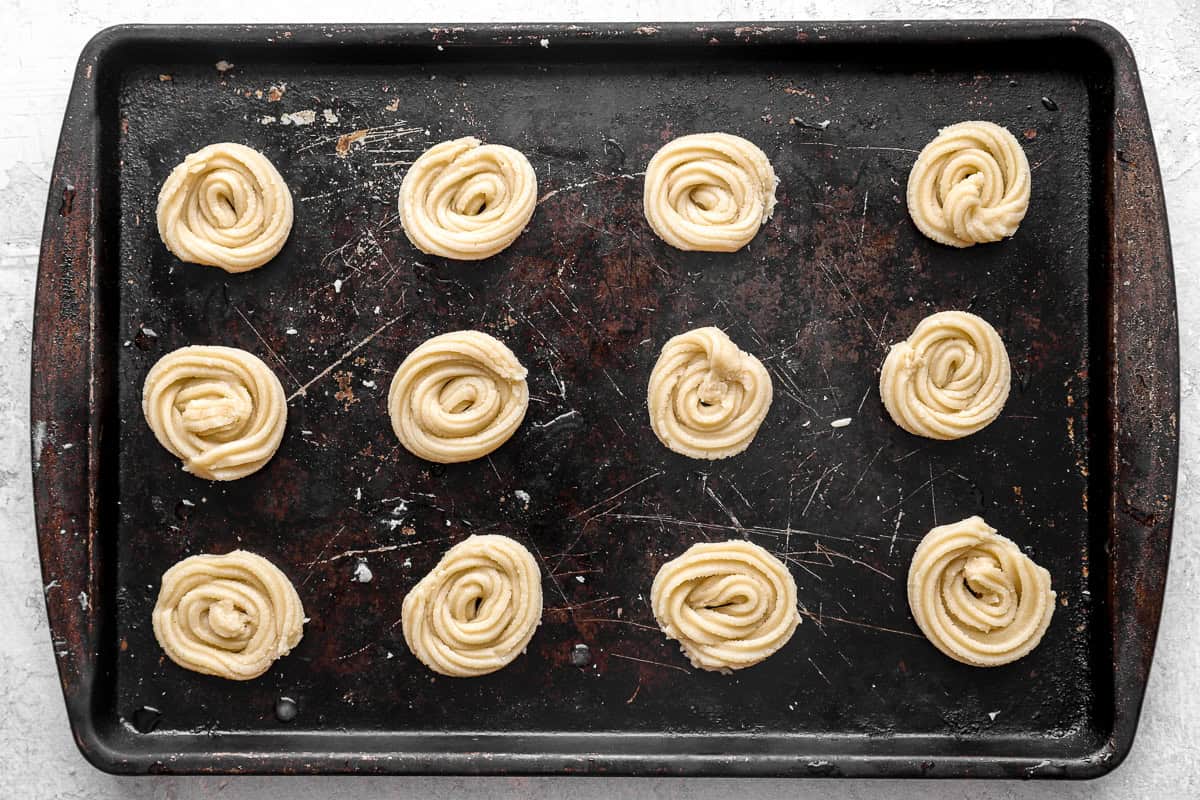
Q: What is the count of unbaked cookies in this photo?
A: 12